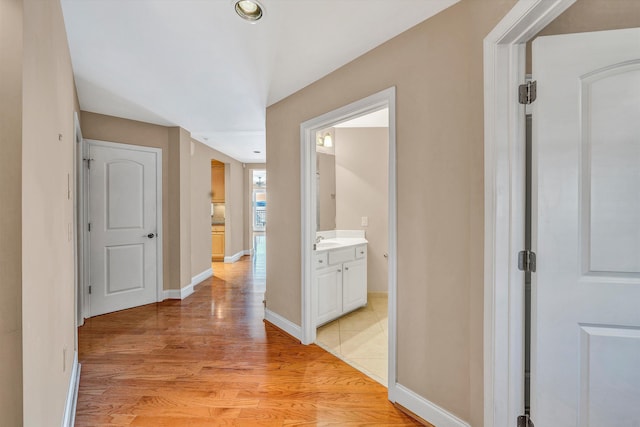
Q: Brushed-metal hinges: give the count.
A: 6